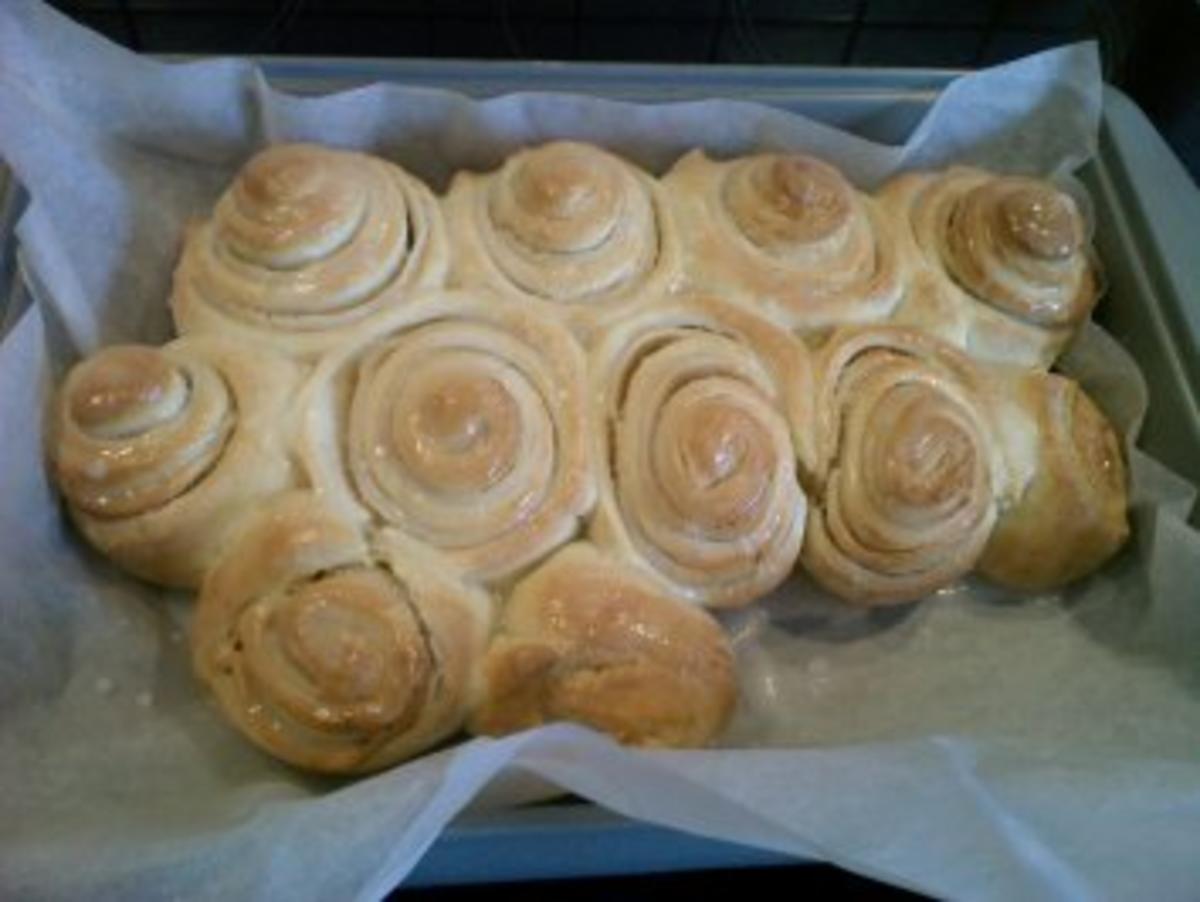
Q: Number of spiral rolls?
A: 9